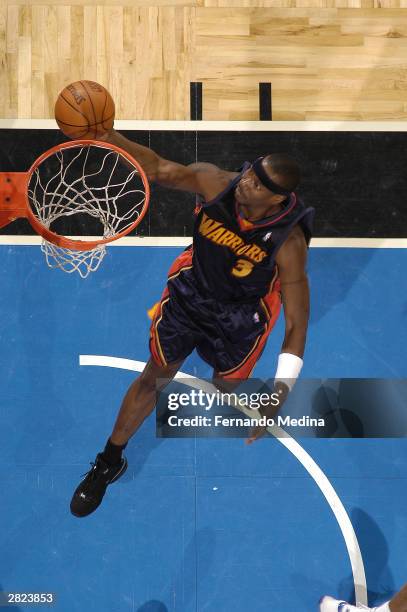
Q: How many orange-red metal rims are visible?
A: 1